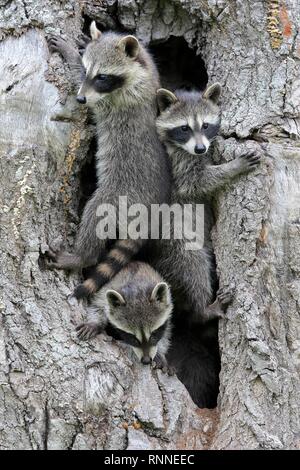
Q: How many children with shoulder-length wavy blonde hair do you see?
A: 0